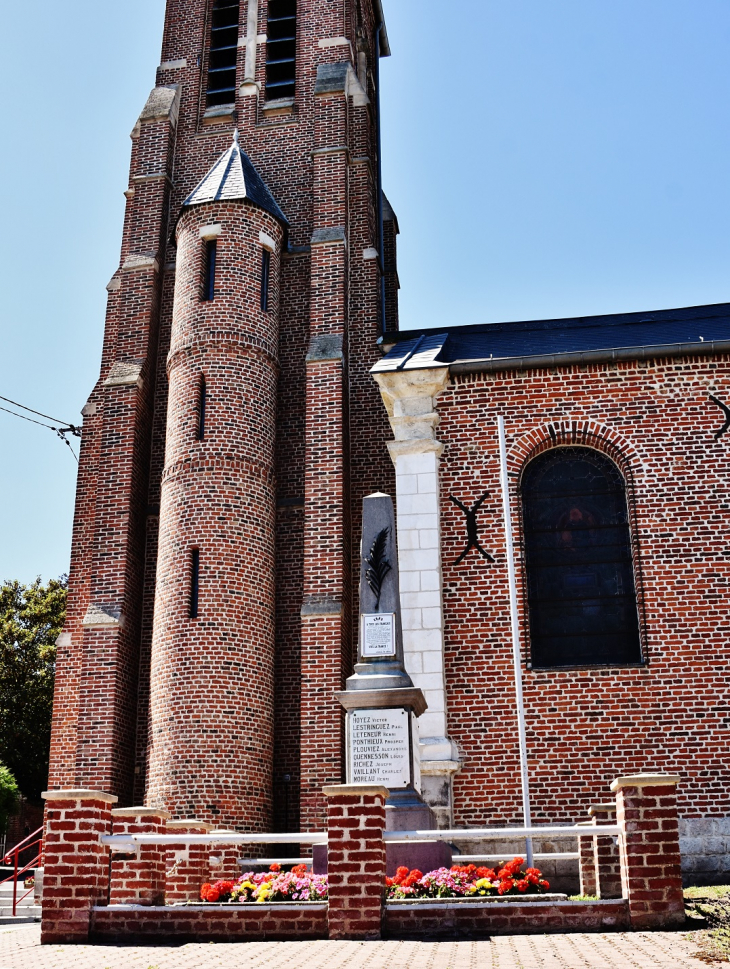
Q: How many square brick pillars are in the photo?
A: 8